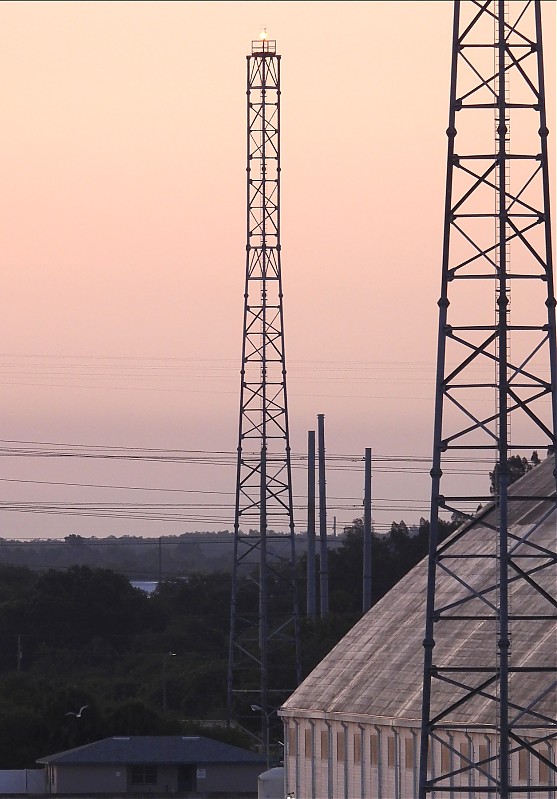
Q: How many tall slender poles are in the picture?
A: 3